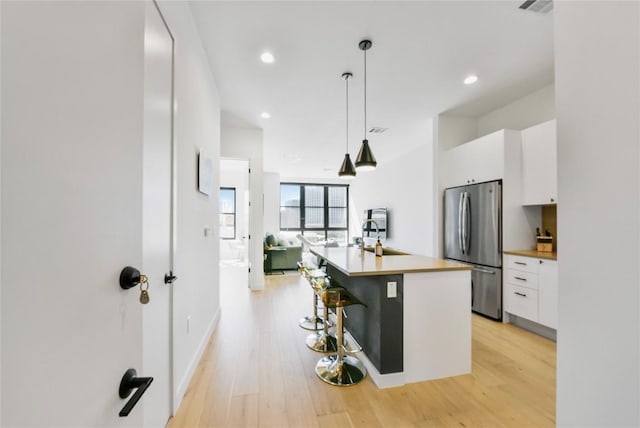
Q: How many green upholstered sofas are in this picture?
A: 1